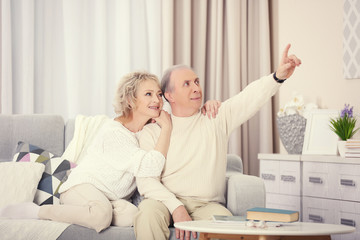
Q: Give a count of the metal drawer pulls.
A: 6